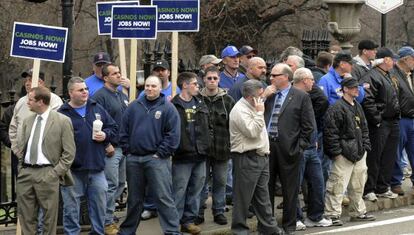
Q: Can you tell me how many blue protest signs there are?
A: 4